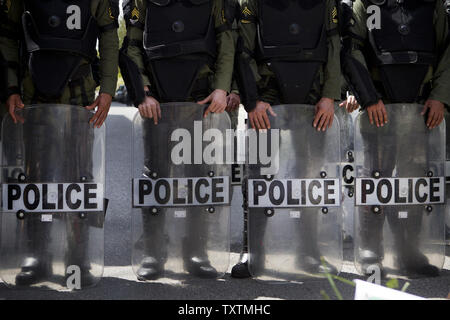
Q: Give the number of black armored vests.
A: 4